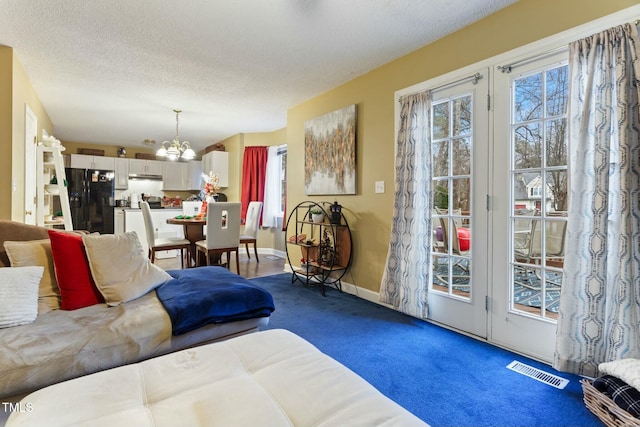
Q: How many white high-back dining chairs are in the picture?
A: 4